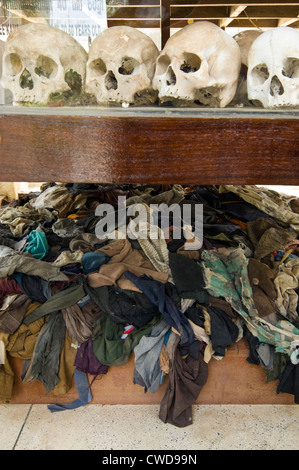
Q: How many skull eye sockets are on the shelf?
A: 8